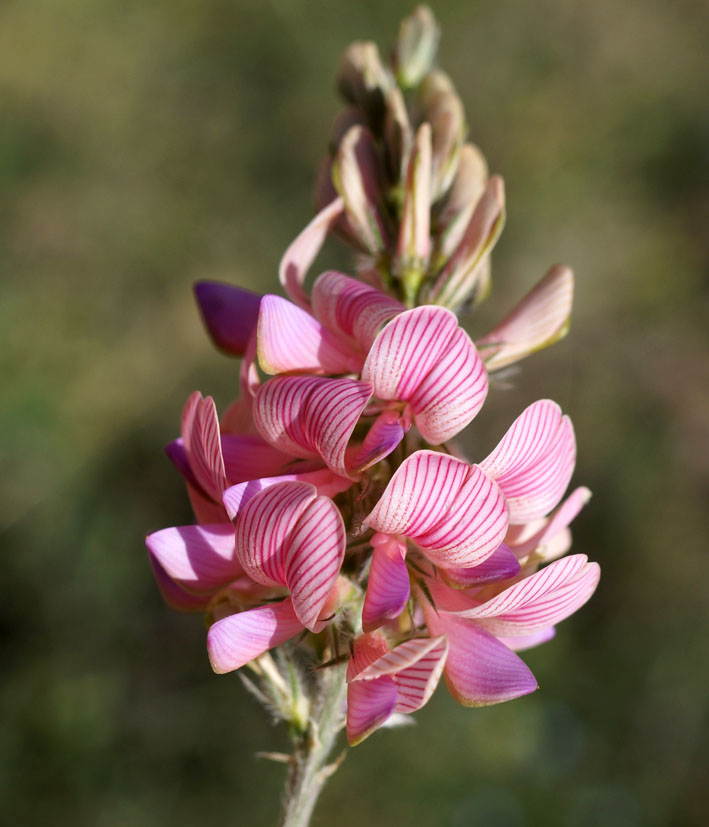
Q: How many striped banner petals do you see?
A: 9